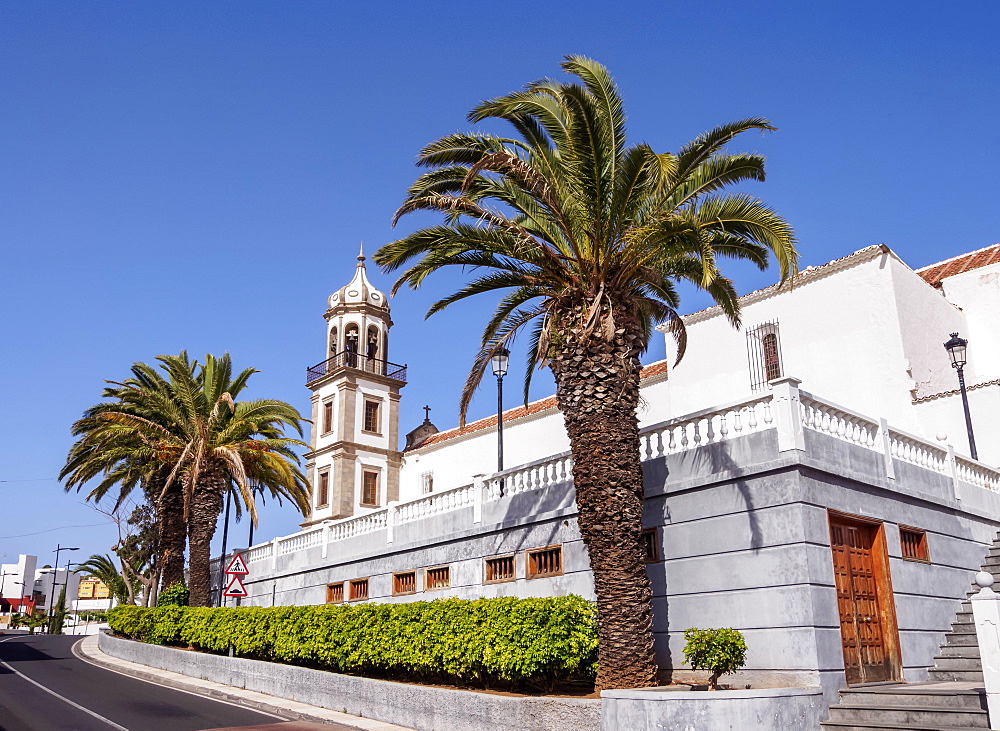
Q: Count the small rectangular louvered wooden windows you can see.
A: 8